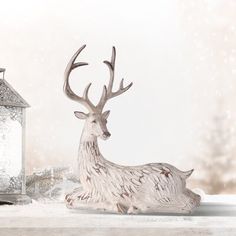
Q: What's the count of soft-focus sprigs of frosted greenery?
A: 1